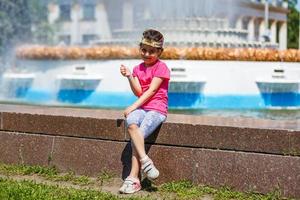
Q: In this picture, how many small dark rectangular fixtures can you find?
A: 3